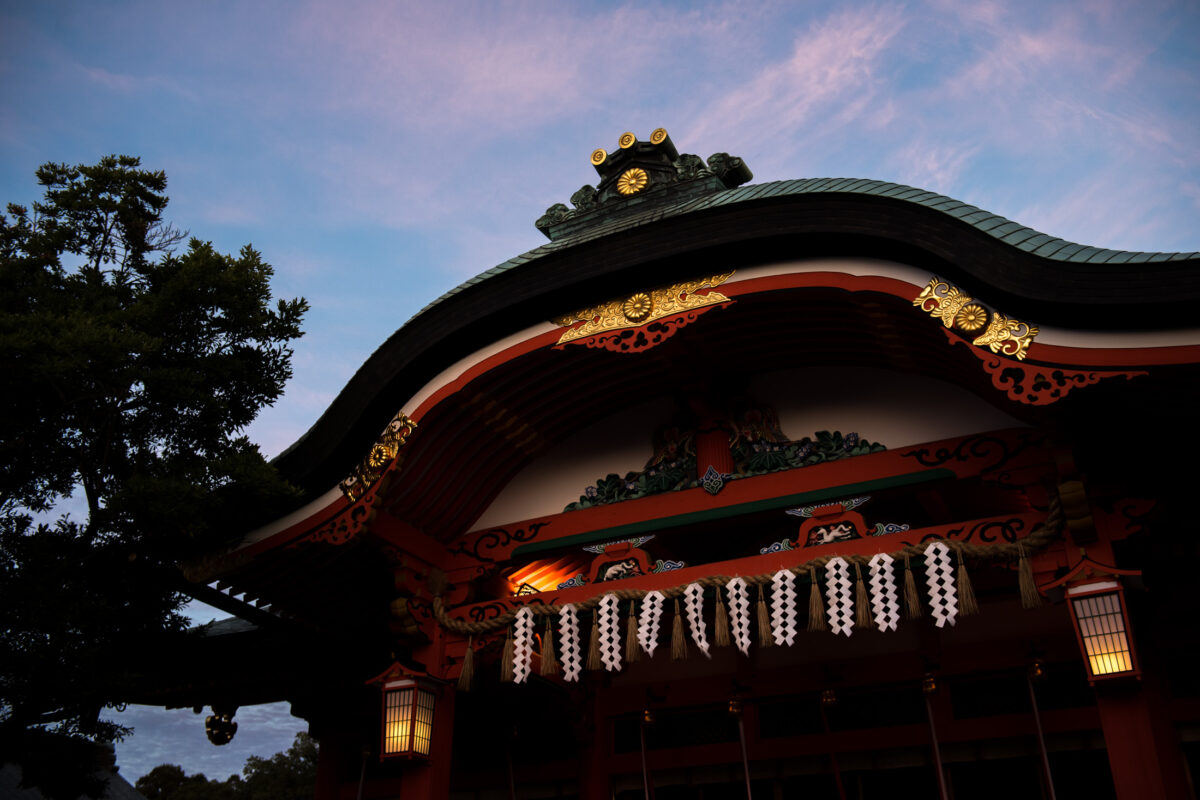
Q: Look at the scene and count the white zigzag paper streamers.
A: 10